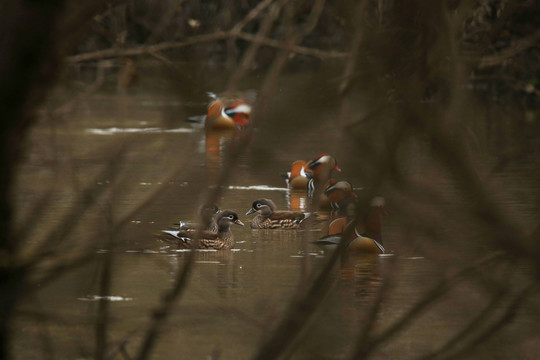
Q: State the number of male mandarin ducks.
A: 4